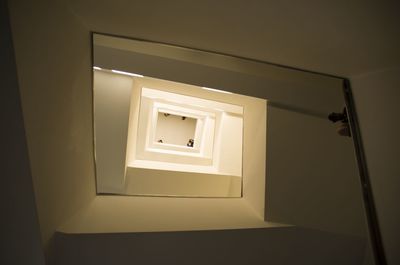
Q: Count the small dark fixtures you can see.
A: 4